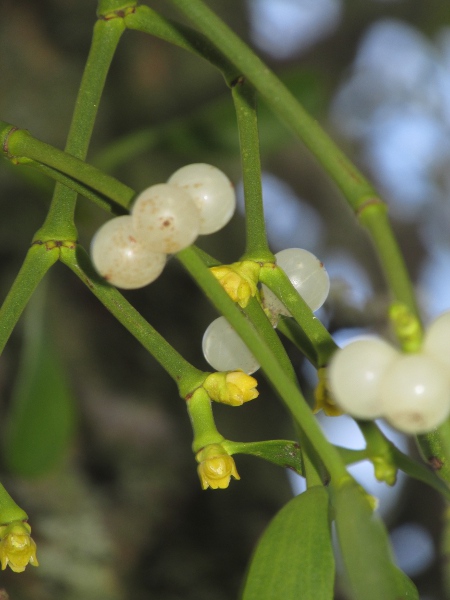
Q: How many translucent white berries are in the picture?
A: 8